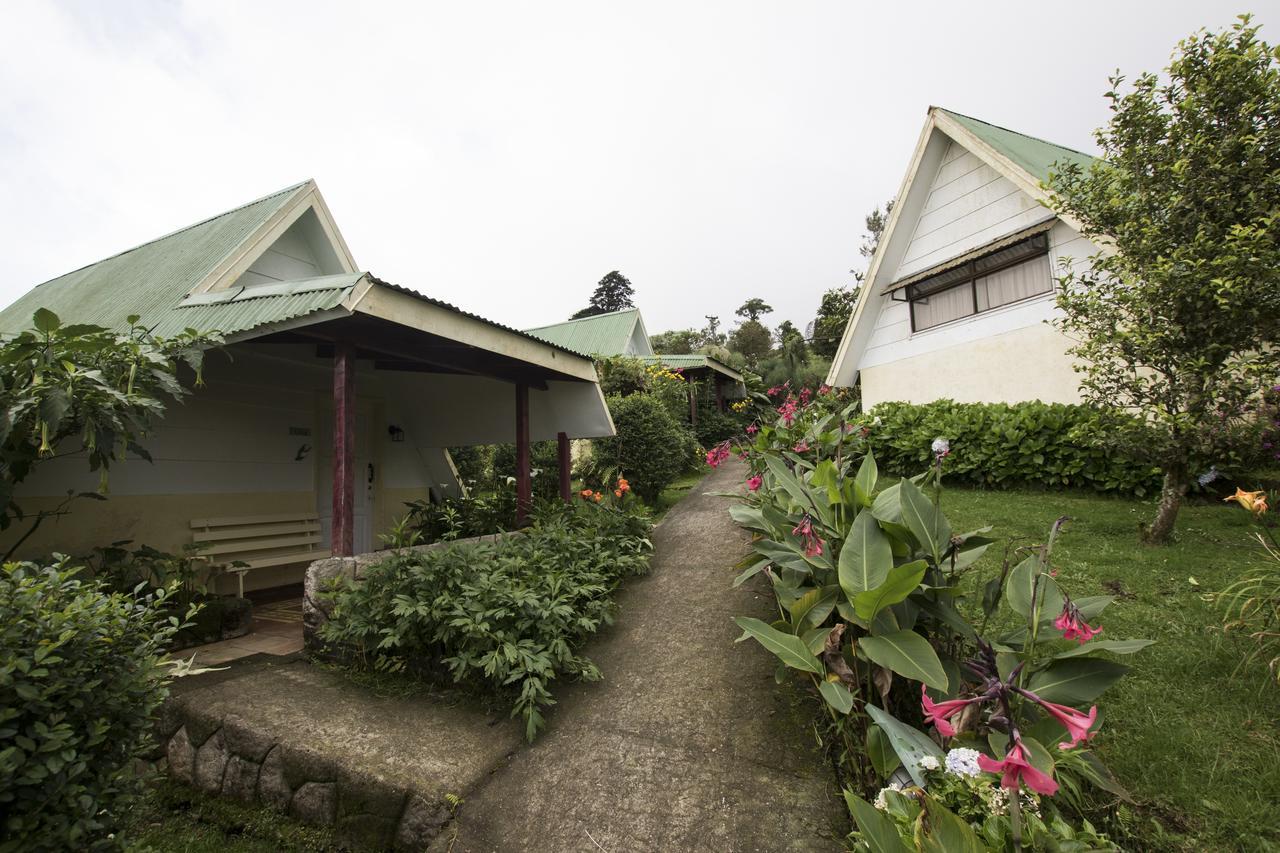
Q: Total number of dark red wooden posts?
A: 5